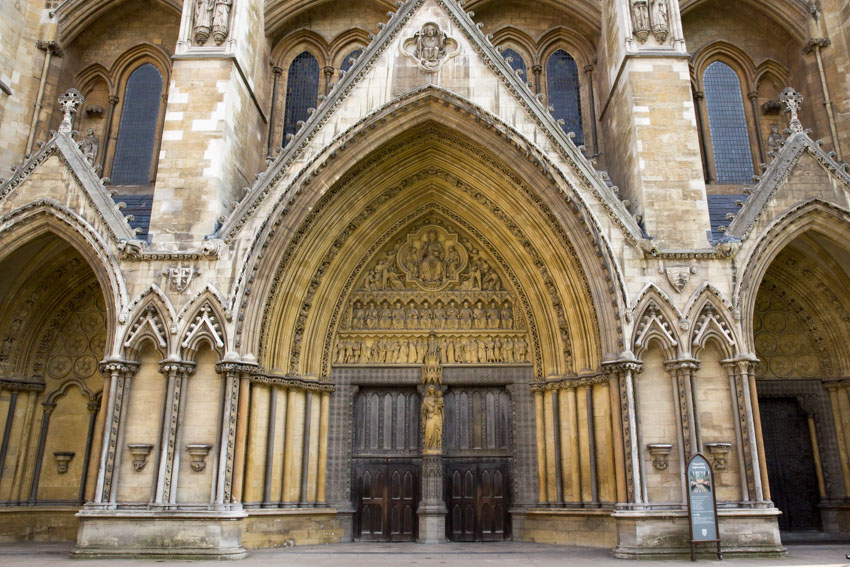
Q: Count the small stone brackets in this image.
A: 5